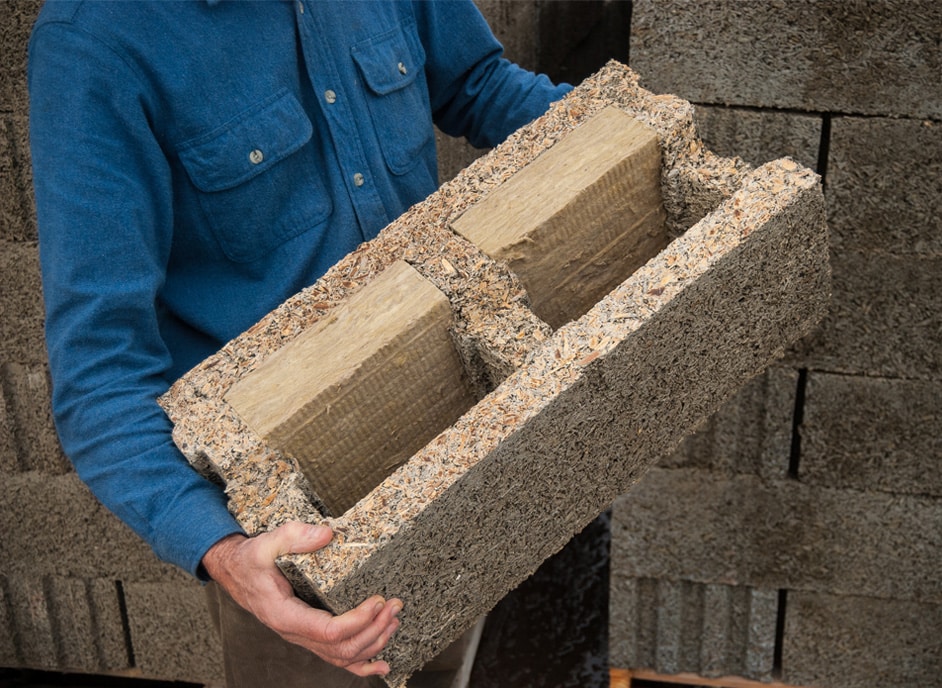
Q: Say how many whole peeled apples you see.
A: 0